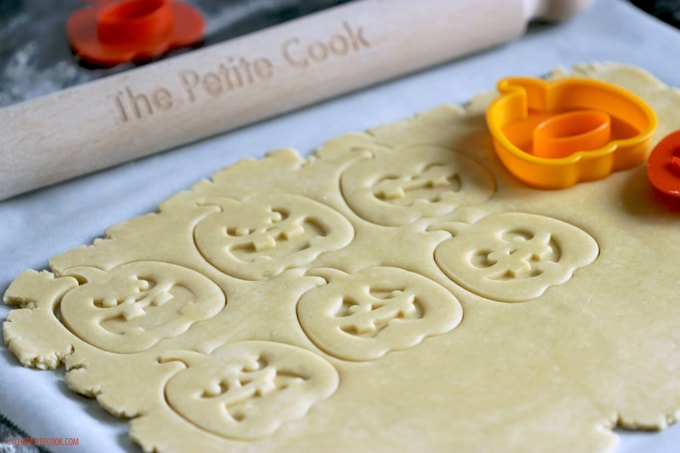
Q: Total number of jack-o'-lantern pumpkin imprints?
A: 6